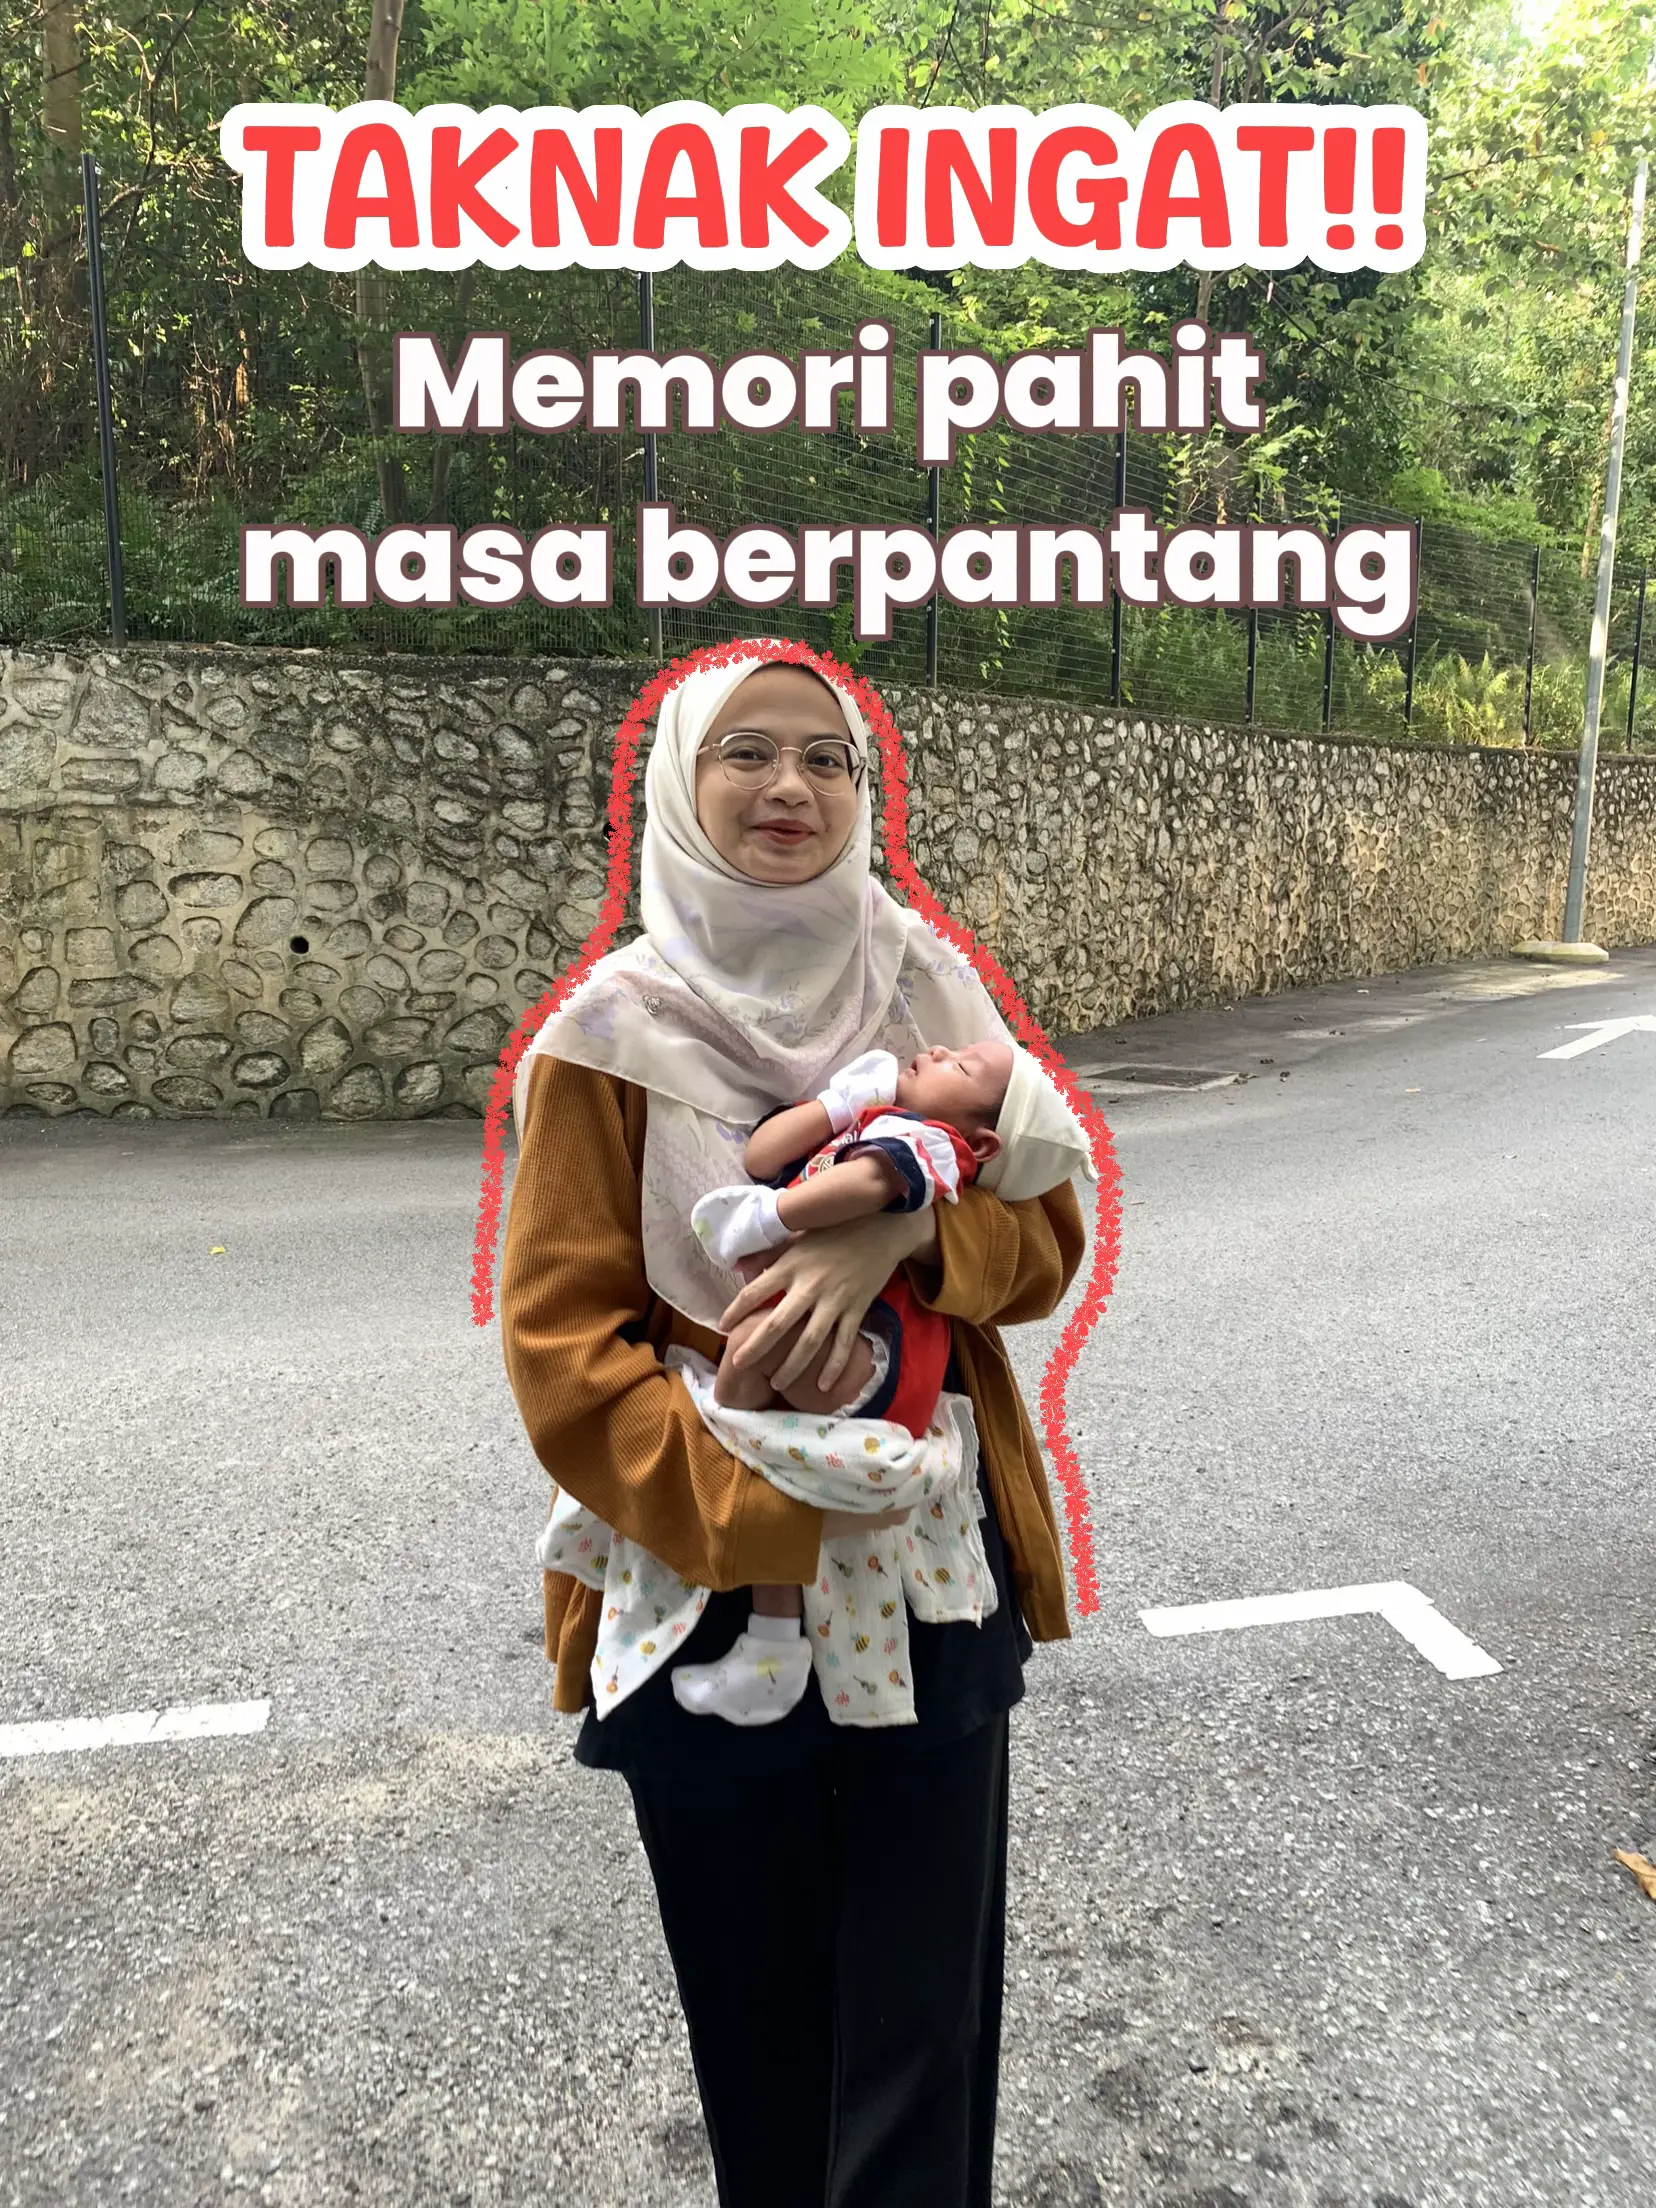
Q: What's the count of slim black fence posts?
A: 9